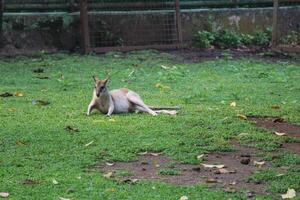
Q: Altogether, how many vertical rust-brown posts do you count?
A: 3